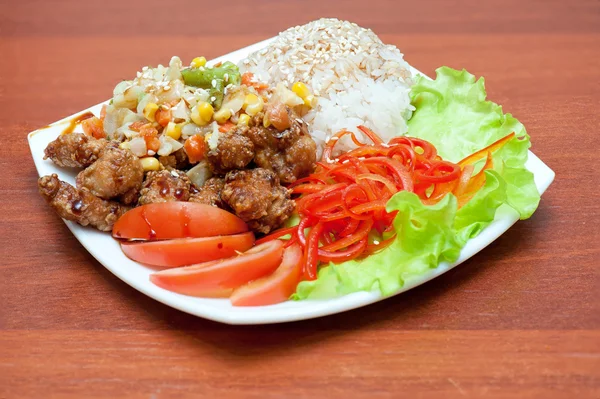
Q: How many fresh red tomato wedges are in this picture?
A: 4